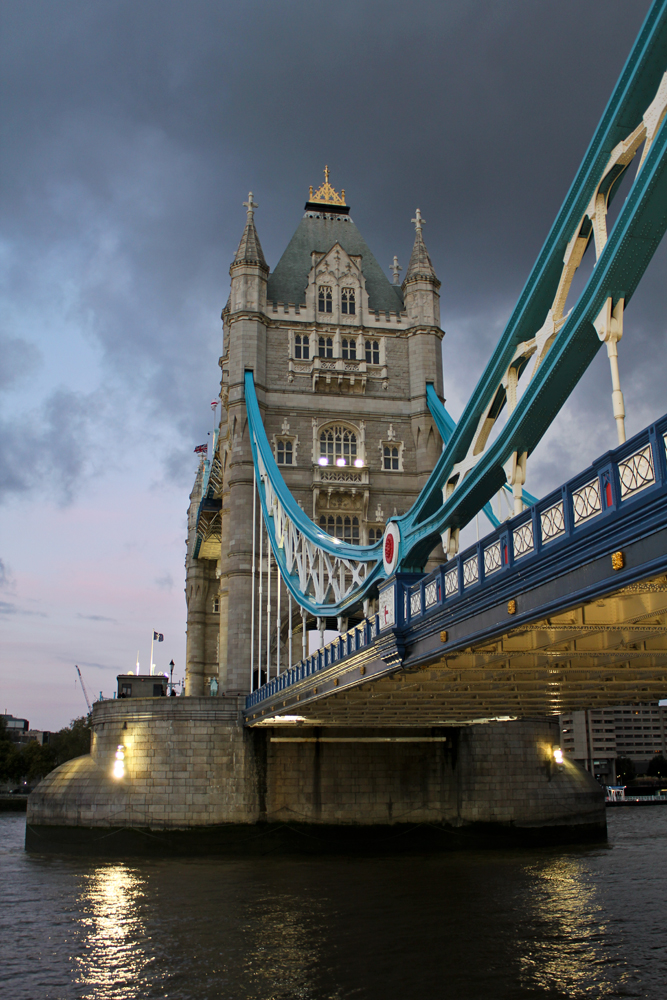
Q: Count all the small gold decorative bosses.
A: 12